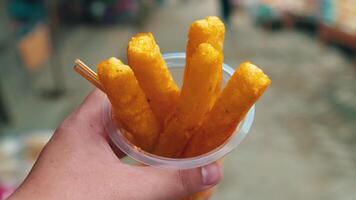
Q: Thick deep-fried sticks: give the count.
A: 5